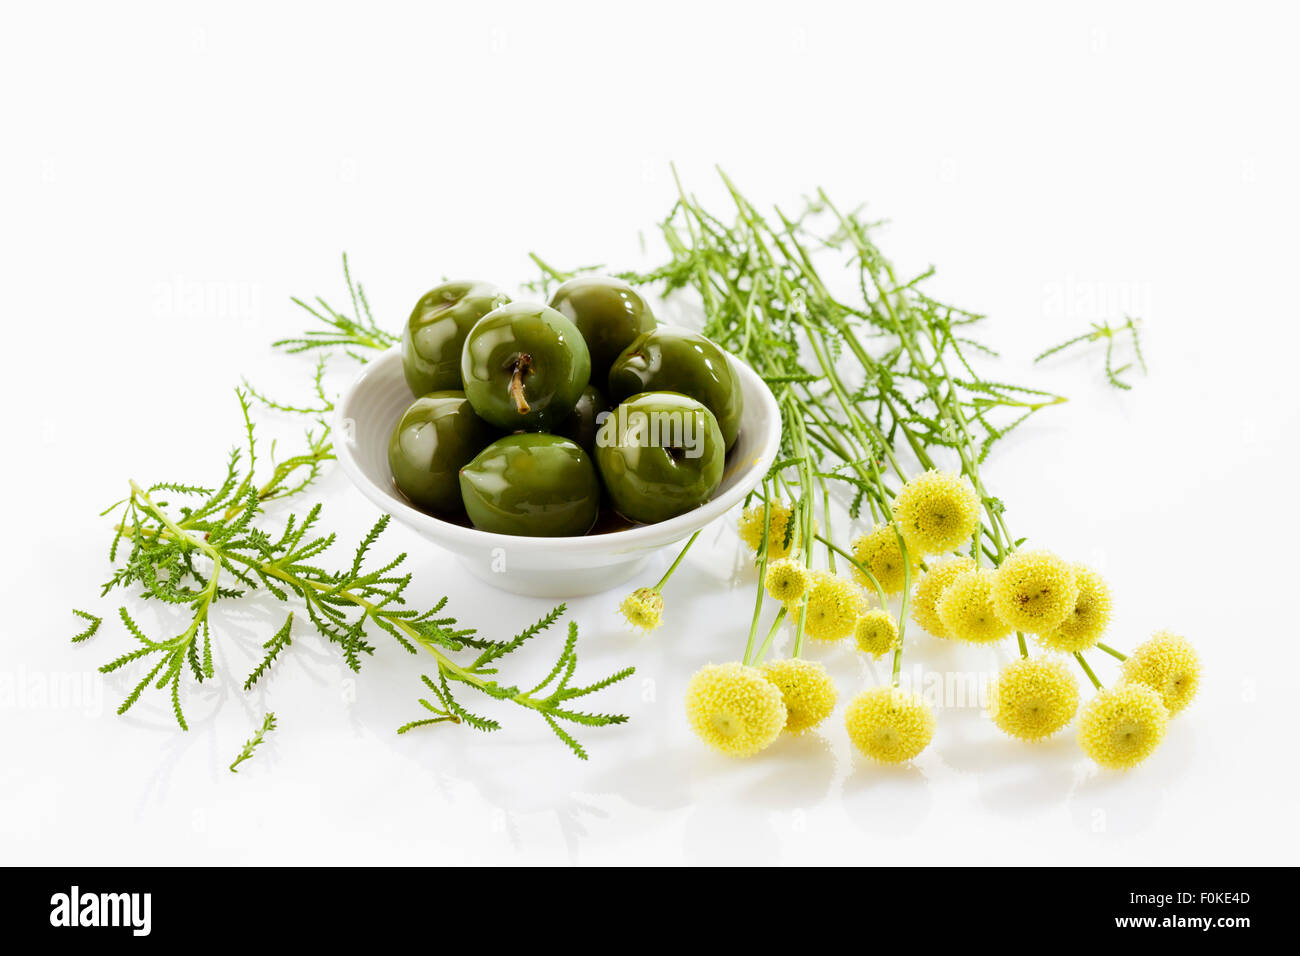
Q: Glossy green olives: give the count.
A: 8